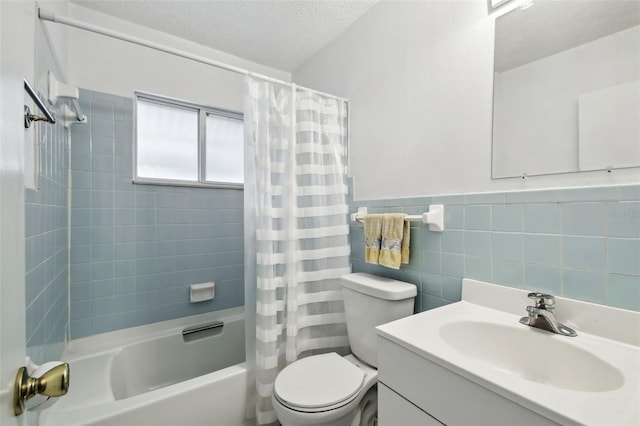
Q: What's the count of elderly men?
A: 0